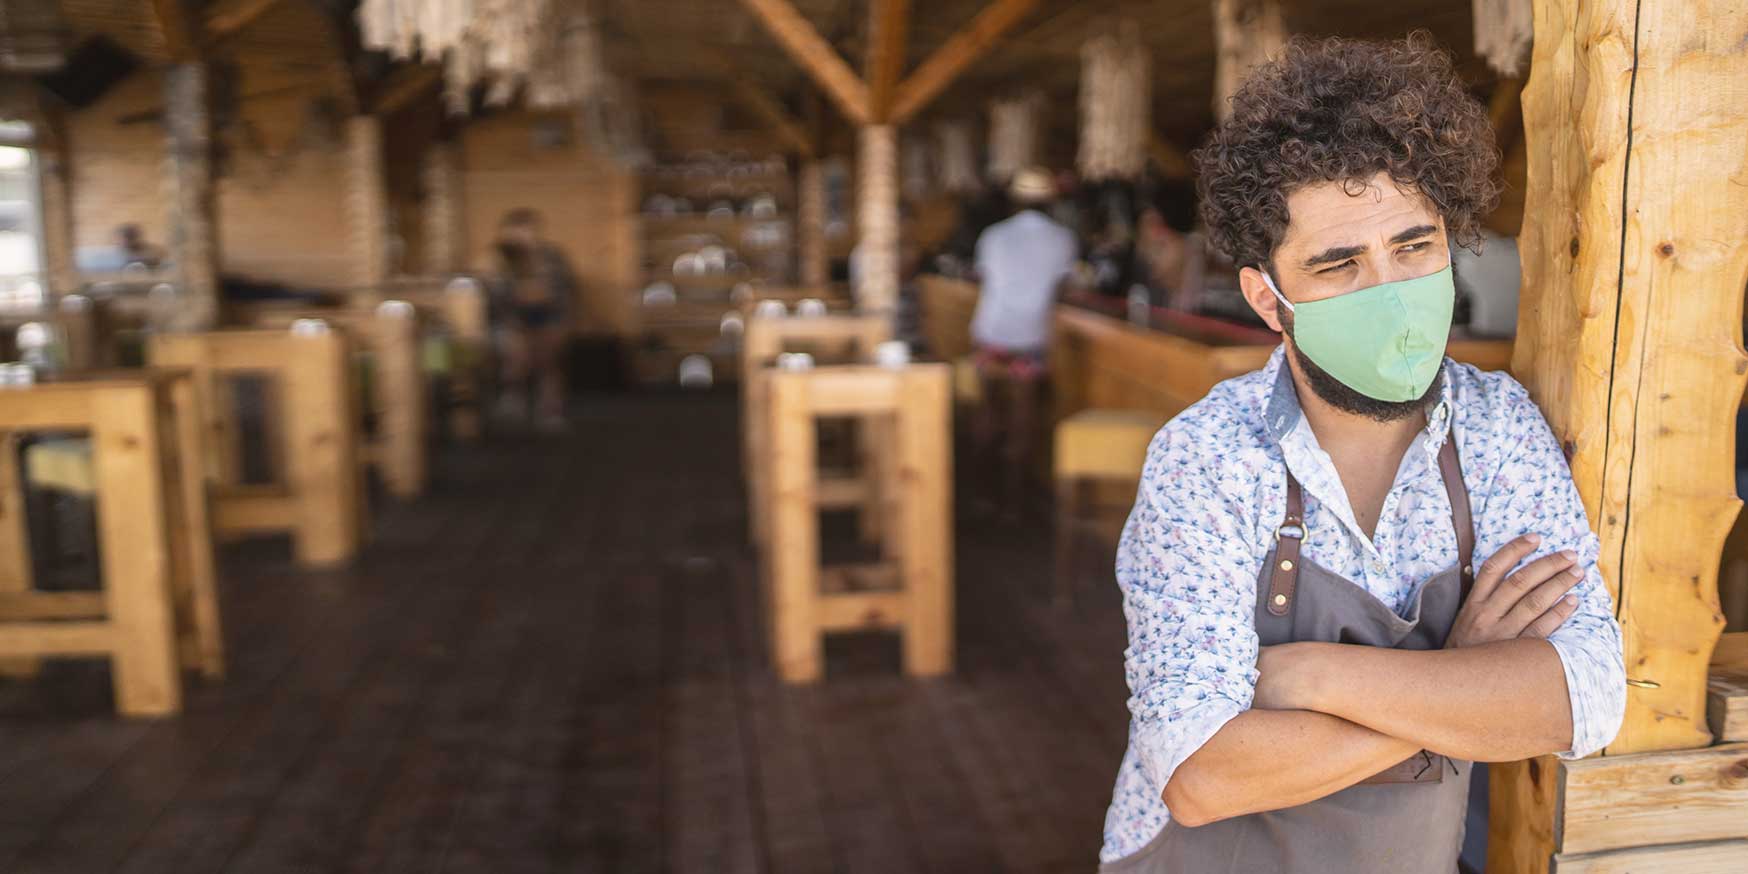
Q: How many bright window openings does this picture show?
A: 1